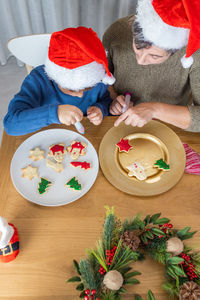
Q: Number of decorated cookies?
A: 8